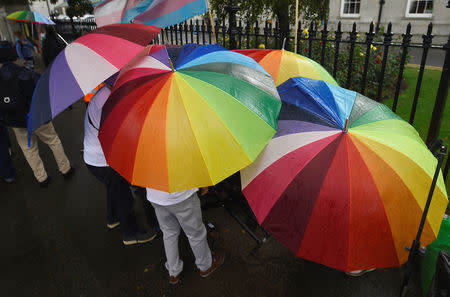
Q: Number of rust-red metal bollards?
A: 0